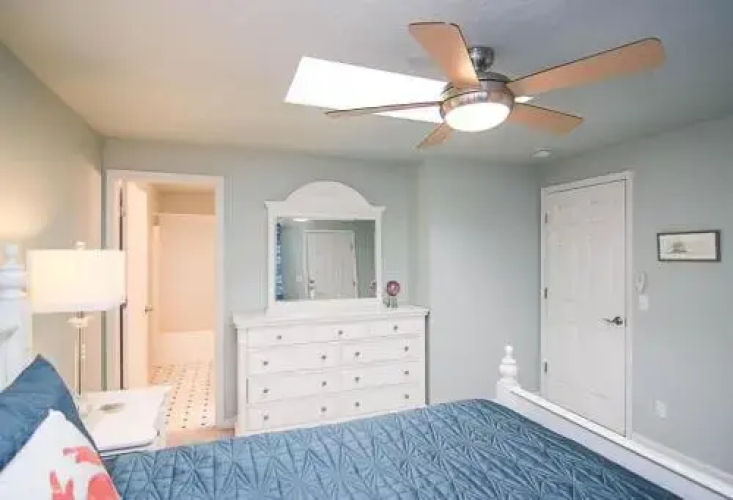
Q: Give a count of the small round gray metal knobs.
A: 15